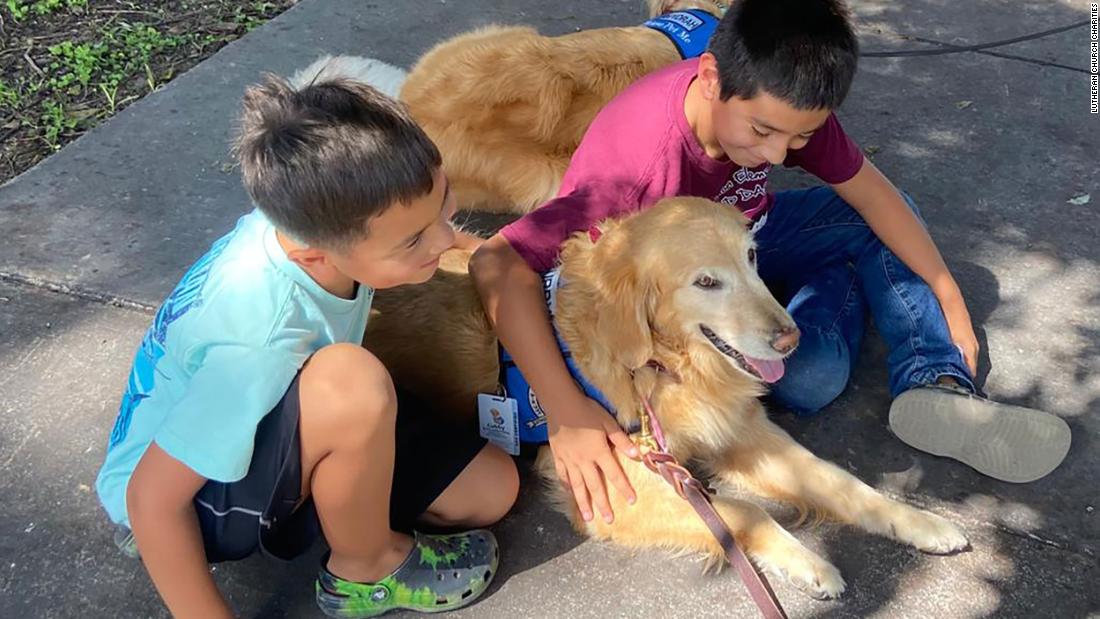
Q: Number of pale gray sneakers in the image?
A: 1